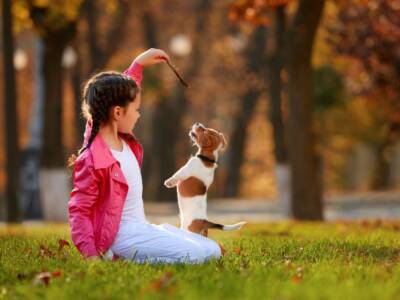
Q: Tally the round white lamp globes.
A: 3